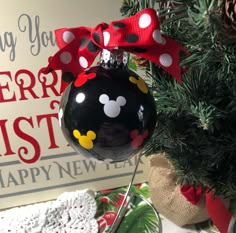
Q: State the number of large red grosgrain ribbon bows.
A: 1